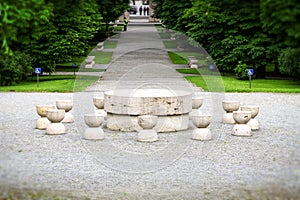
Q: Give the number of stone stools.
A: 11